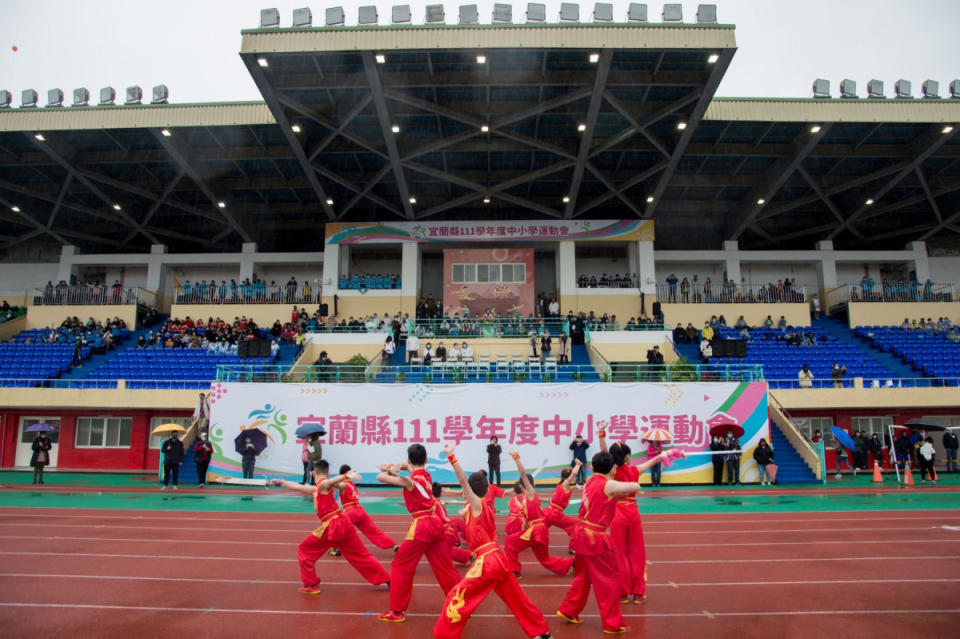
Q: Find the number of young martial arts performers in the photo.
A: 11